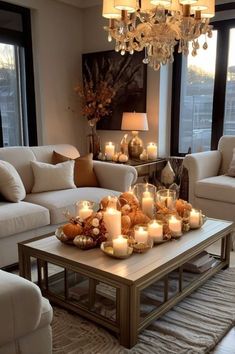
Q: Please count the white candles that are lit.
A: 11